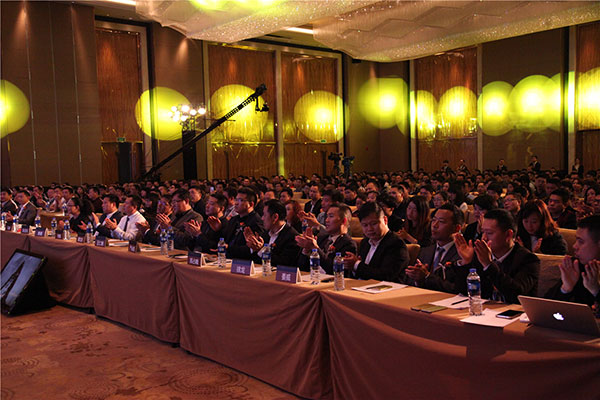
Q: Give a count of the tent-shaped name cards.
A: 10